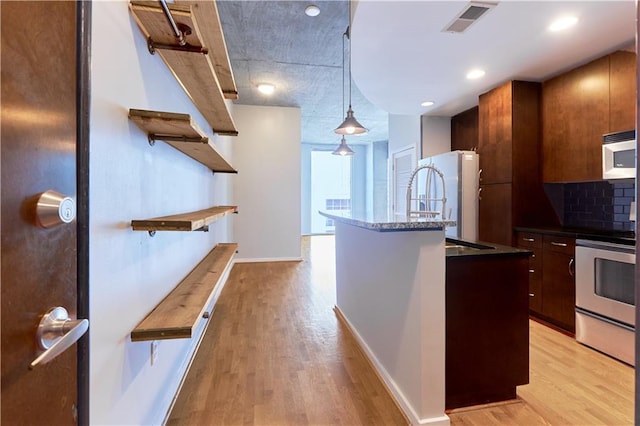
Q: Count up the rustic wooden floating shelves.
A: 5